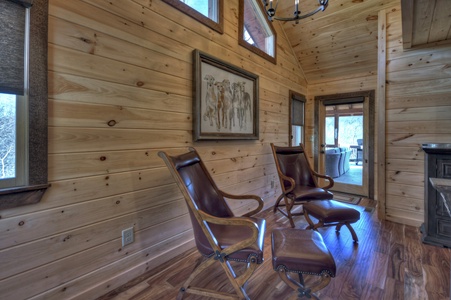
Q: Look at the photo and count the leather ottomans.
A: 2